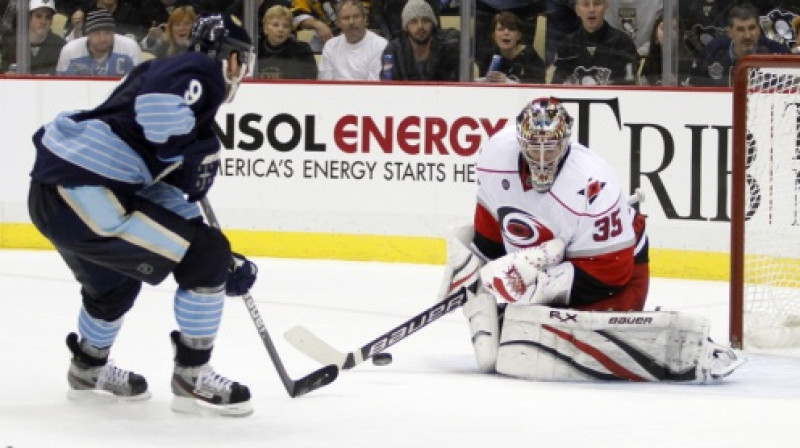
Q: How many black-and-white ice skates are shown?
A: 2